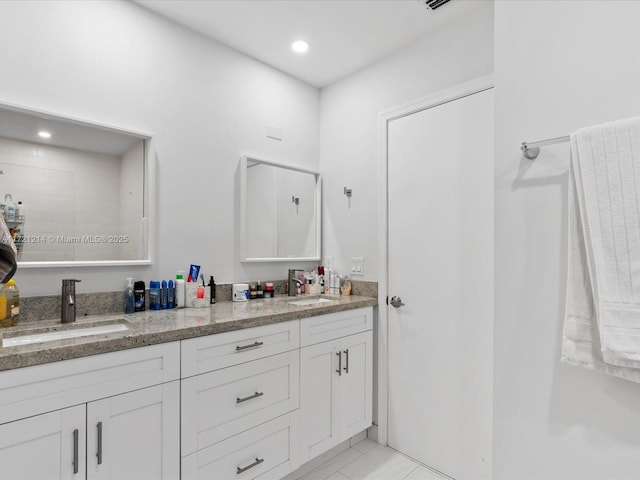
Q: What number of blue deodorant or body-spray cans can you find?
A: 3